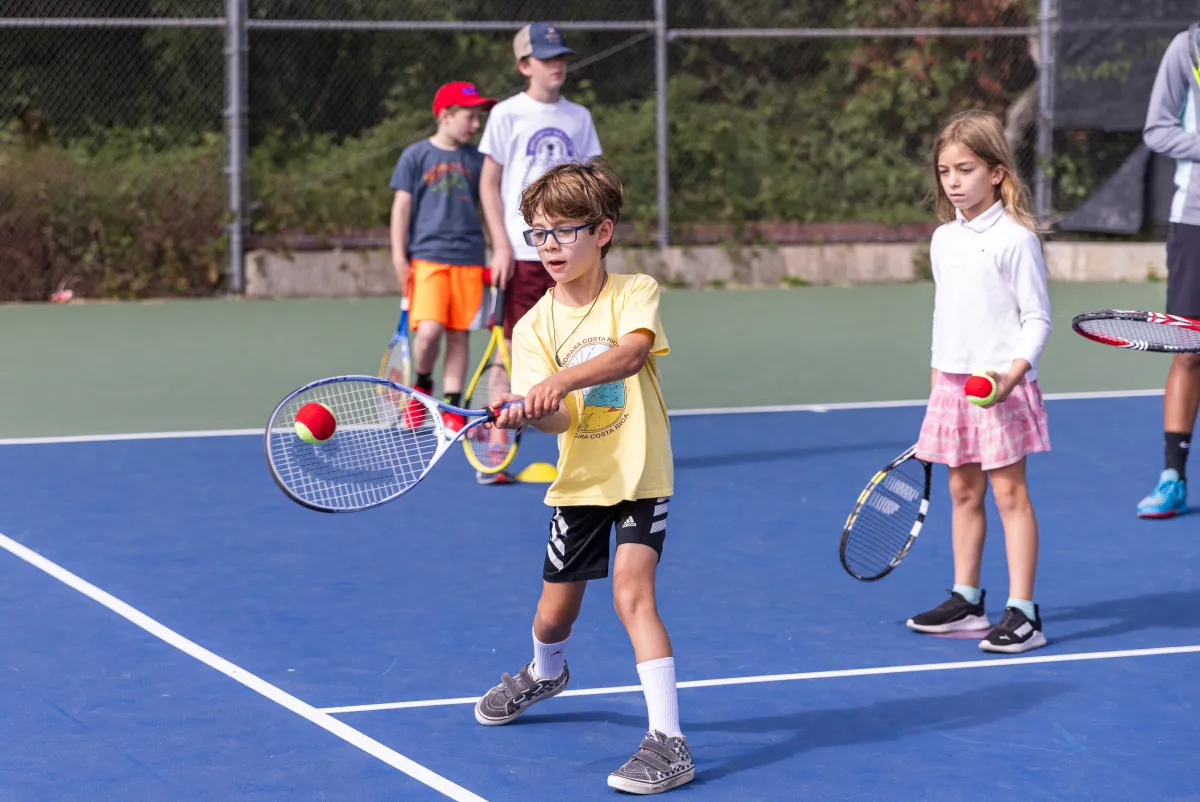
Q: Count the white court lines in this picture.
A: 3